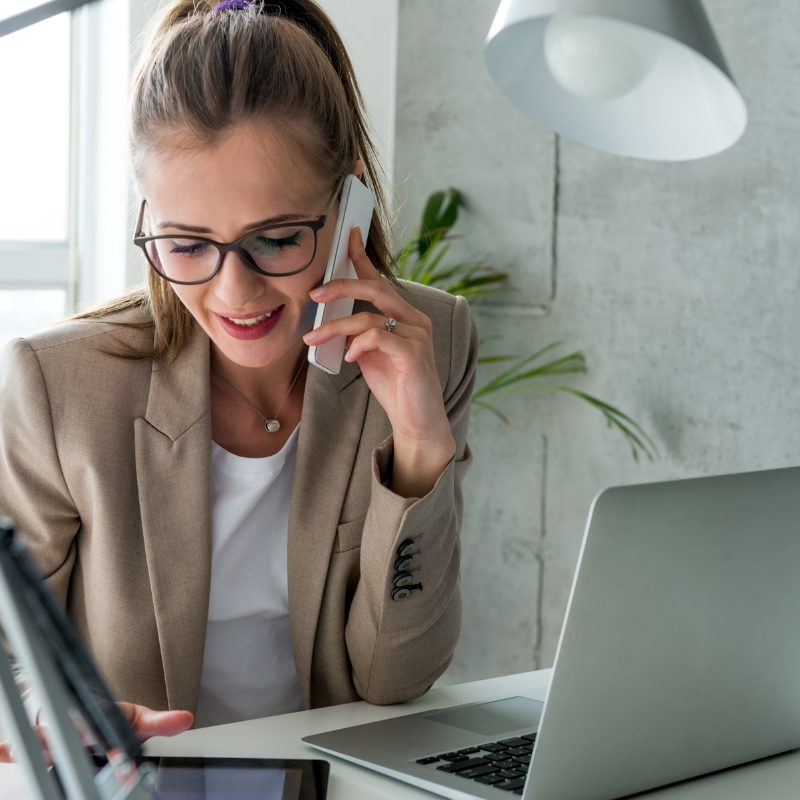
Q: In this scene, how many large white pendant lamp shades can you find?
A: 1